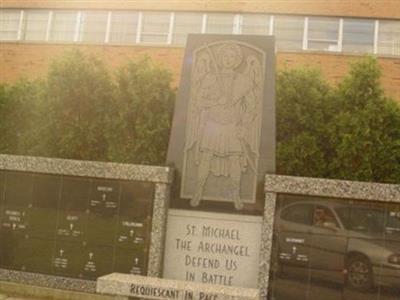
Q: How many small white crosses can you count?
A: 8